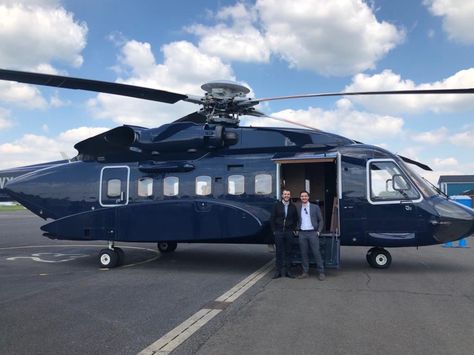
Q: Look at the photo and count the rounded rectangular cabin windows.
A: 6